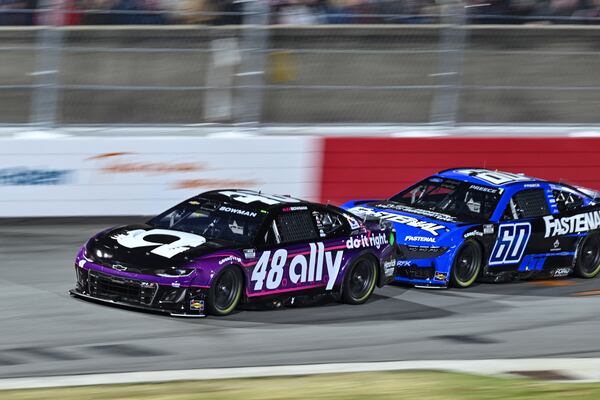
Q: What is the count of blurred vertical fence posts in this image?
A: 3